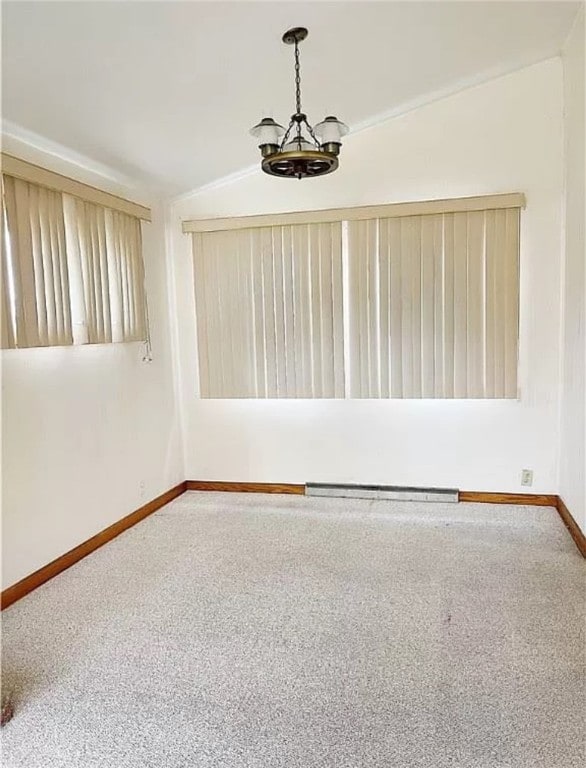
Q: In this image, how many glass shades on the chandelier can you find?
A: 3